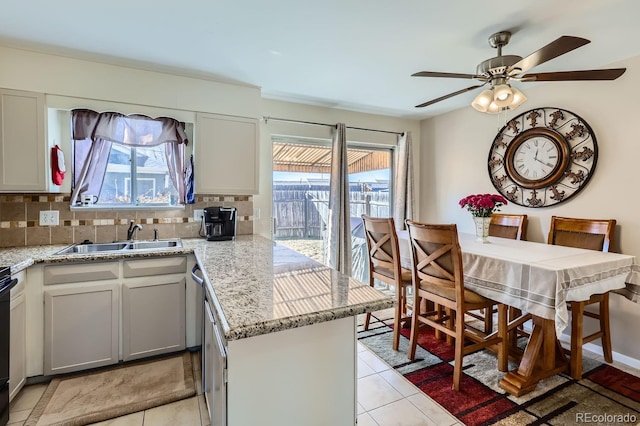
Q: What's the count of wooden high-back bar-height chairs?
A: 4